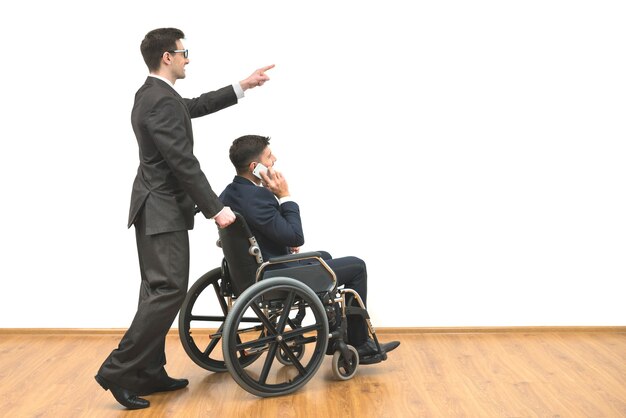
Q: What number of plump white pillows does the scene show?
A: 0